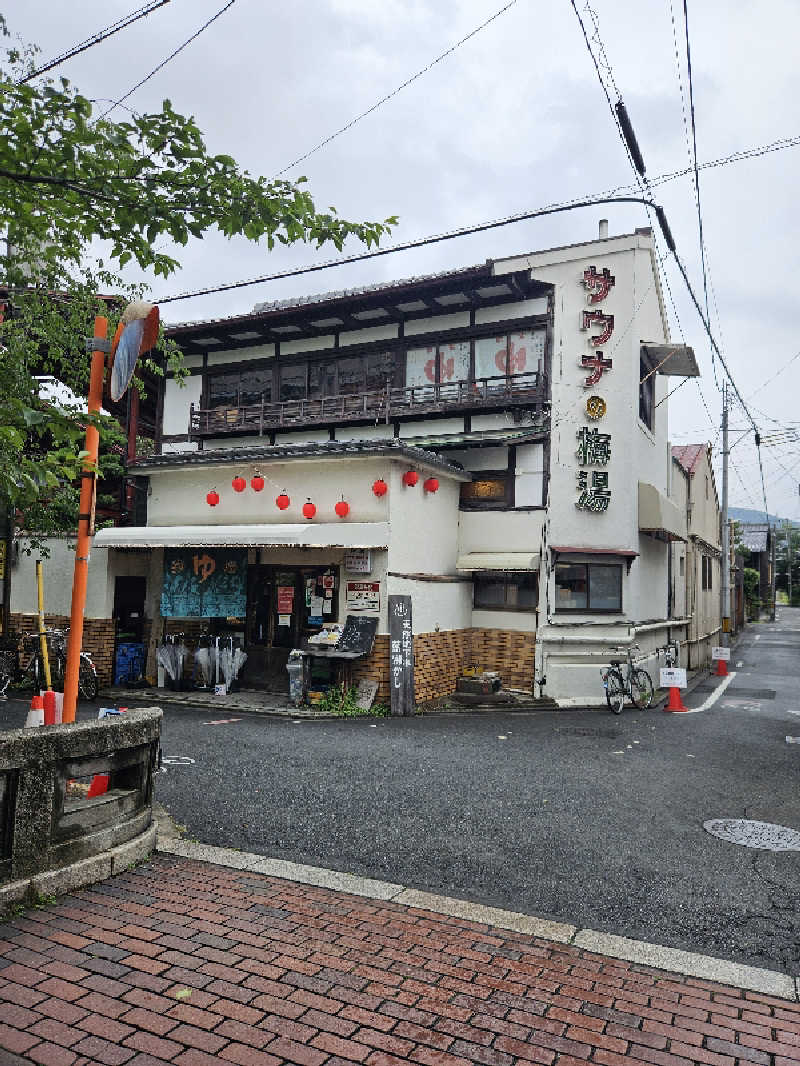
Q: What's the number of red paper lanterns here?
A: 9